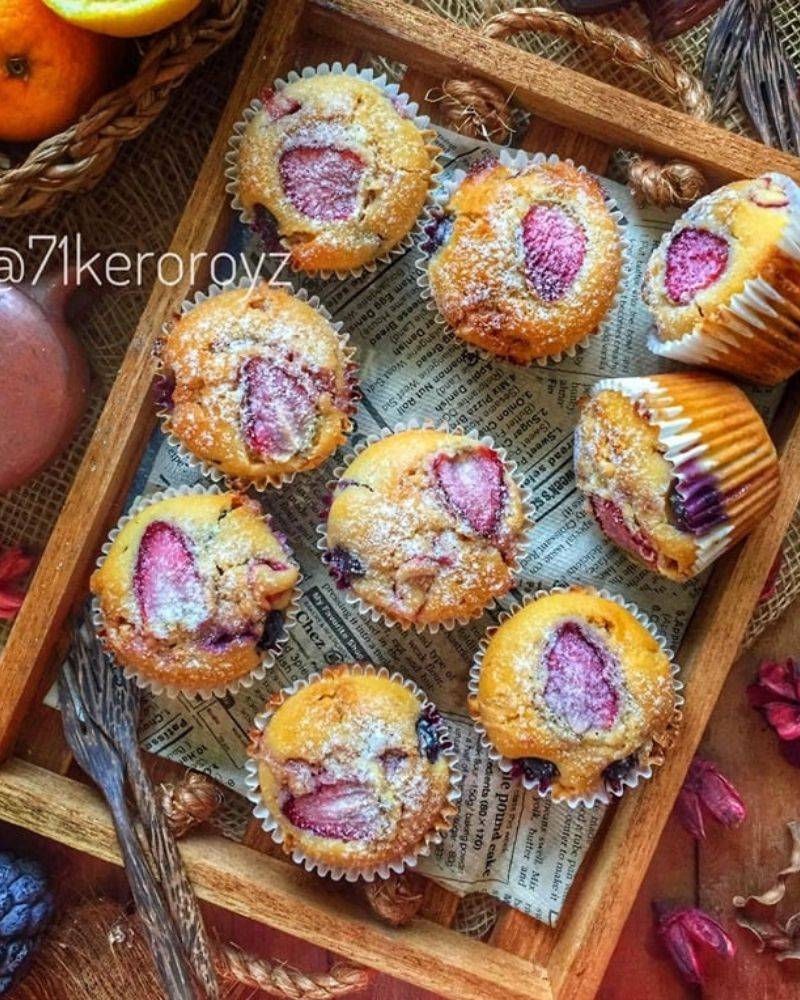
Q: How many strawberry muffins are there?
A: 9